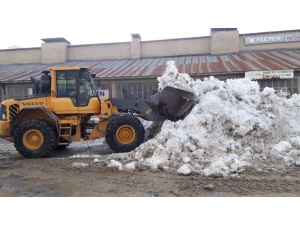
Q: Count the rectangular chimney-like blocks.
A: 3